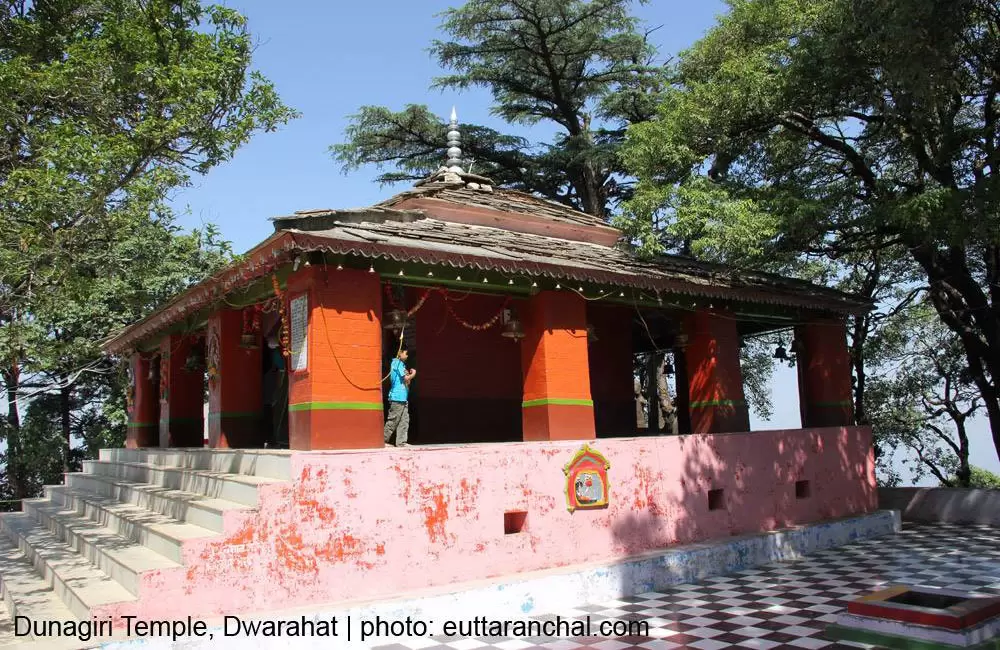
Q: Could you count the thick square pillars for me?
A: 7